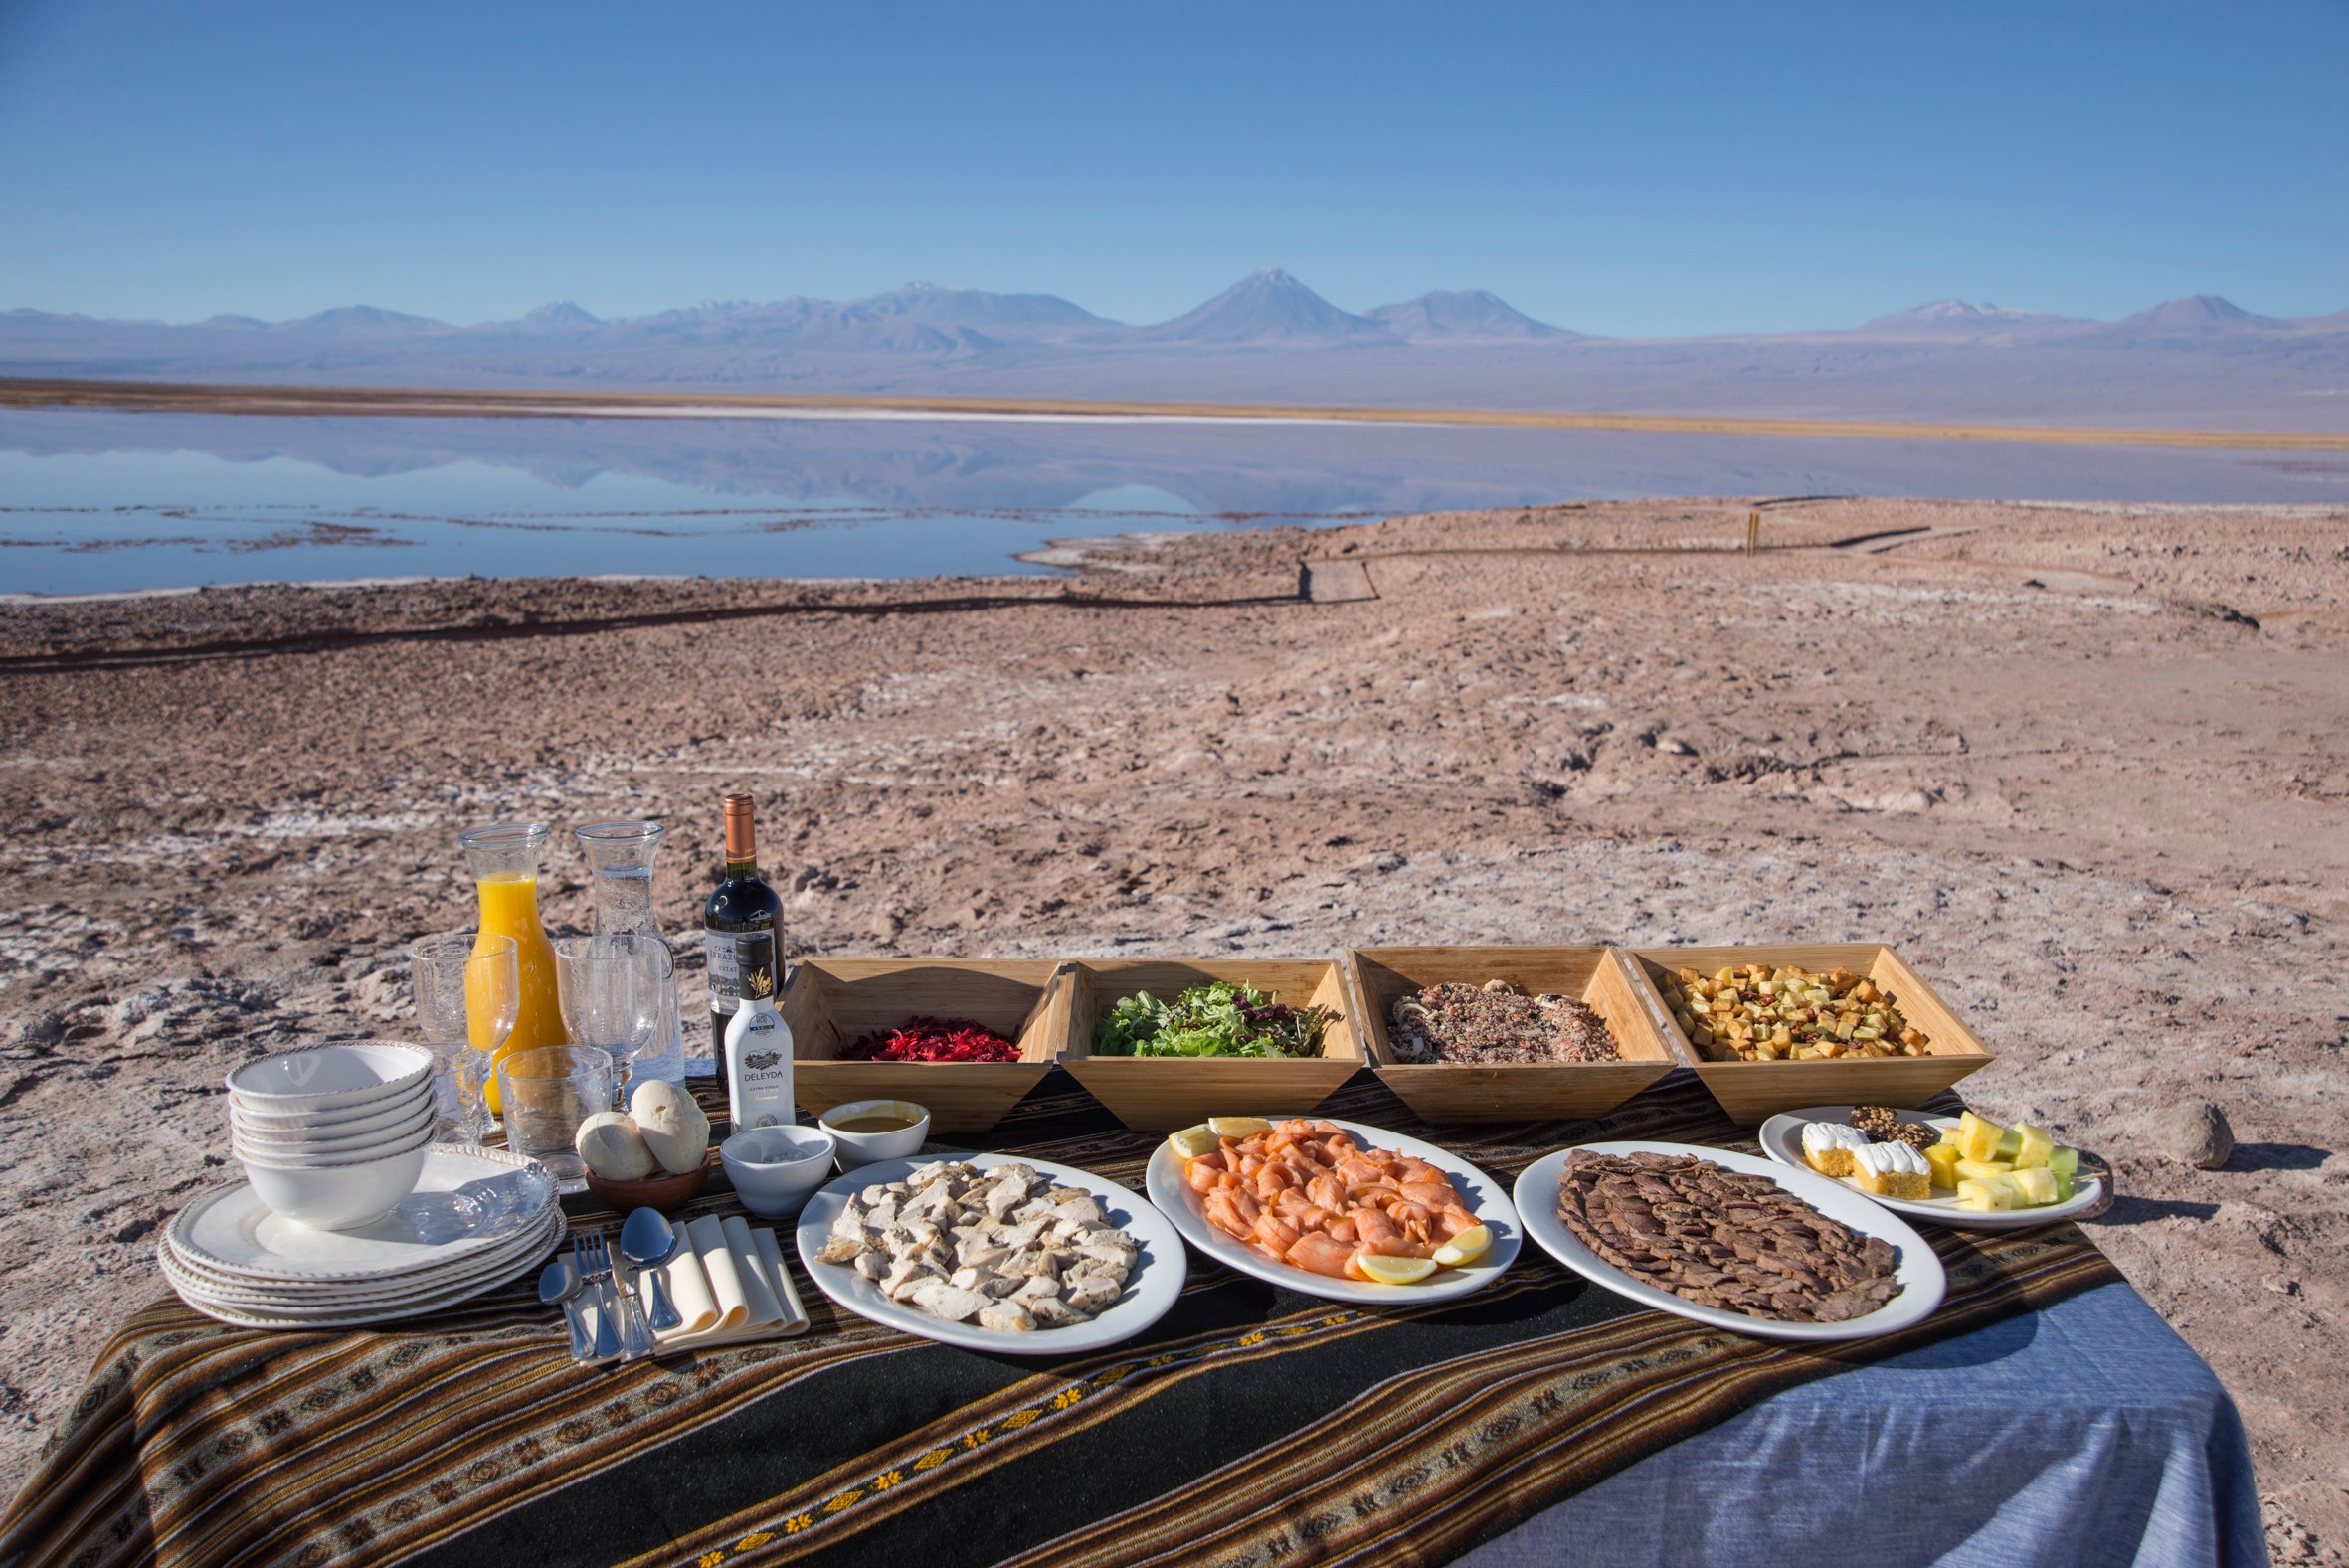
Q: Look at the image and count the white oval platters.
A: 4